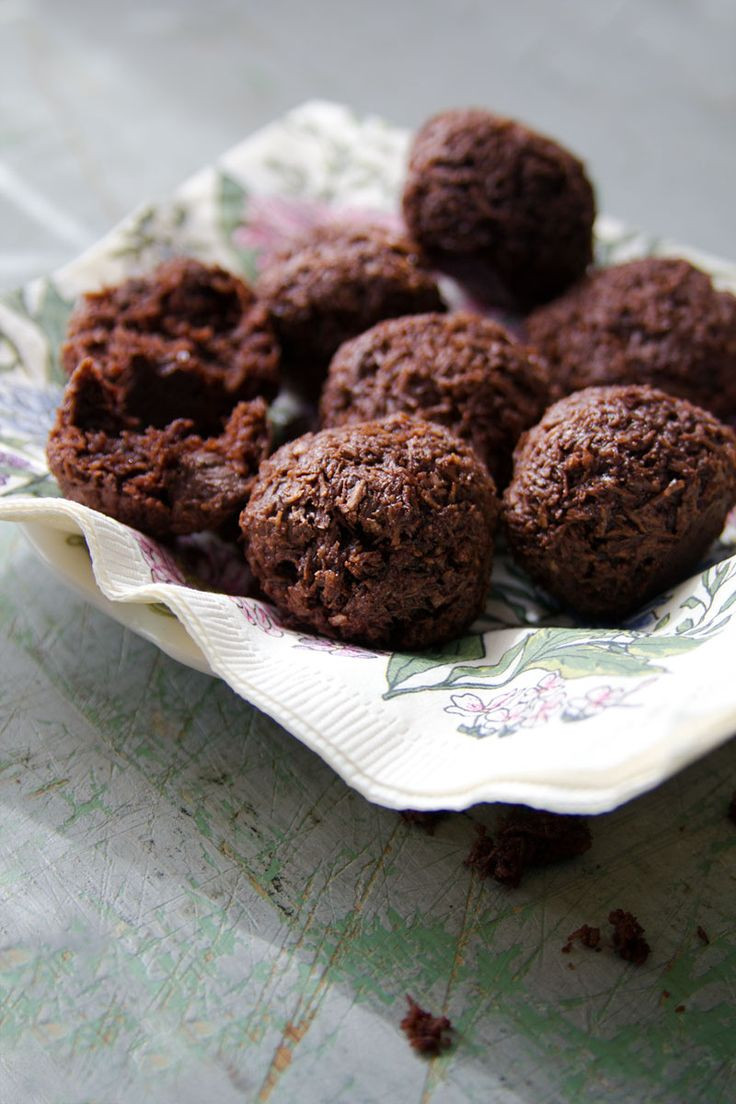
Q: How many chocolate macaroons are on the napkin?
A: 7